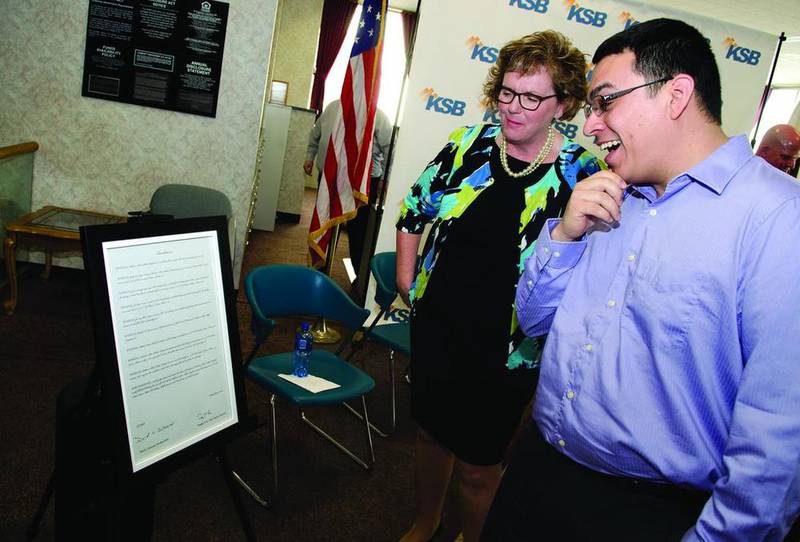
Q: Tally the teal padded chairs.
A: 2